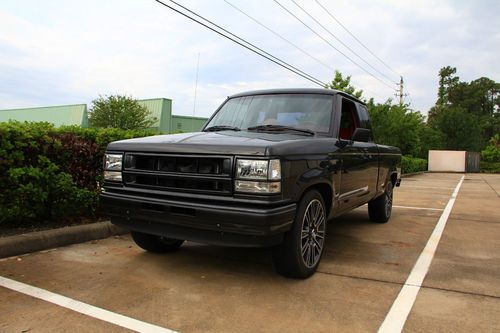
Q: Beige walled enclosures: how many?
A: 1